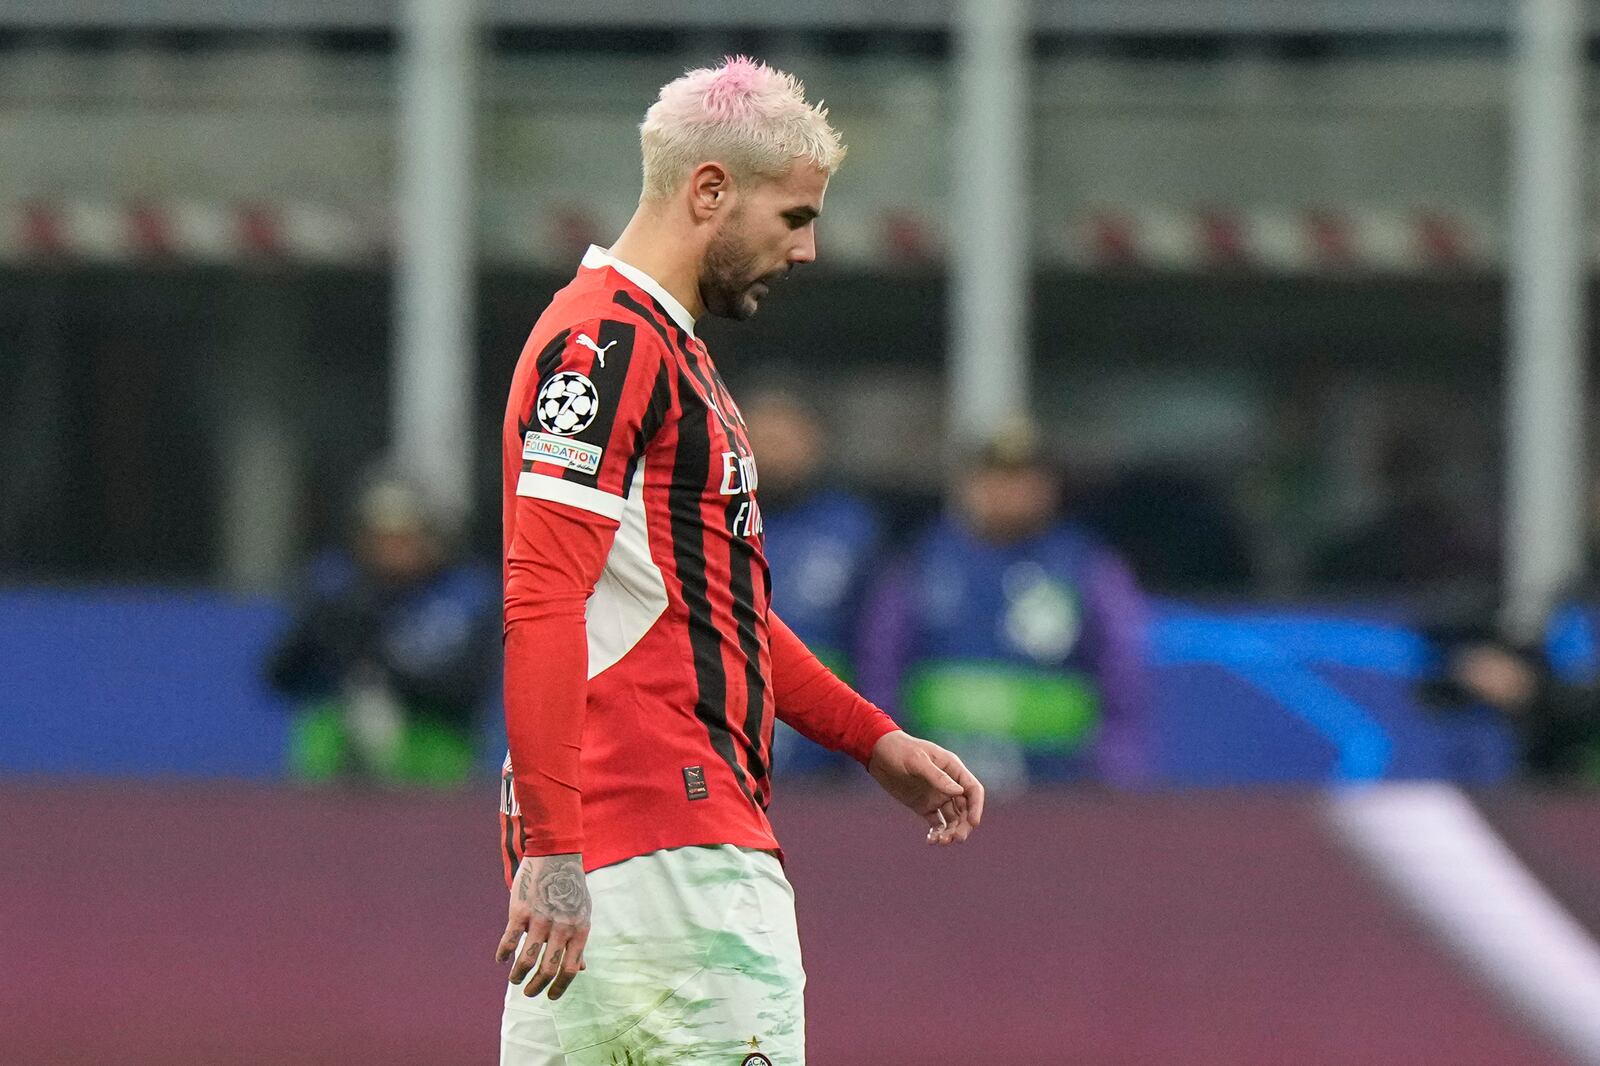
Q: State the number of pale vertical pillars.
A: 3